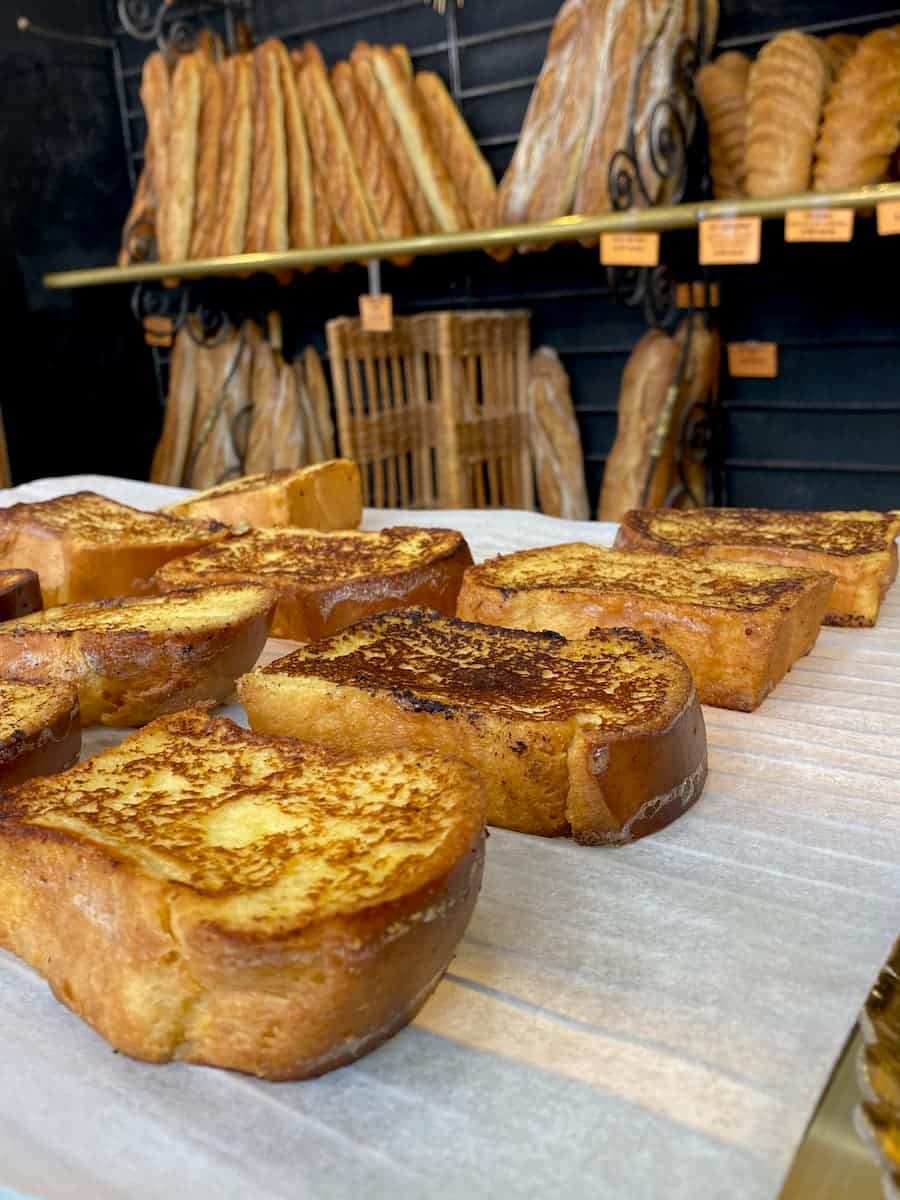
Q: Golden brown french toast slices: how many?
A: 10